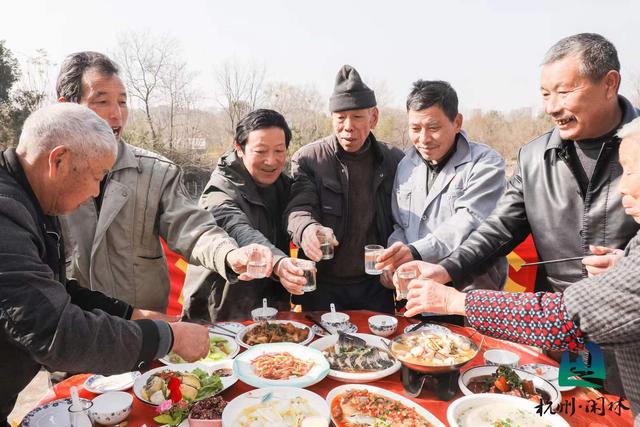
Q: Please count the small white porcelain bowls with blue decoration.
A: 5